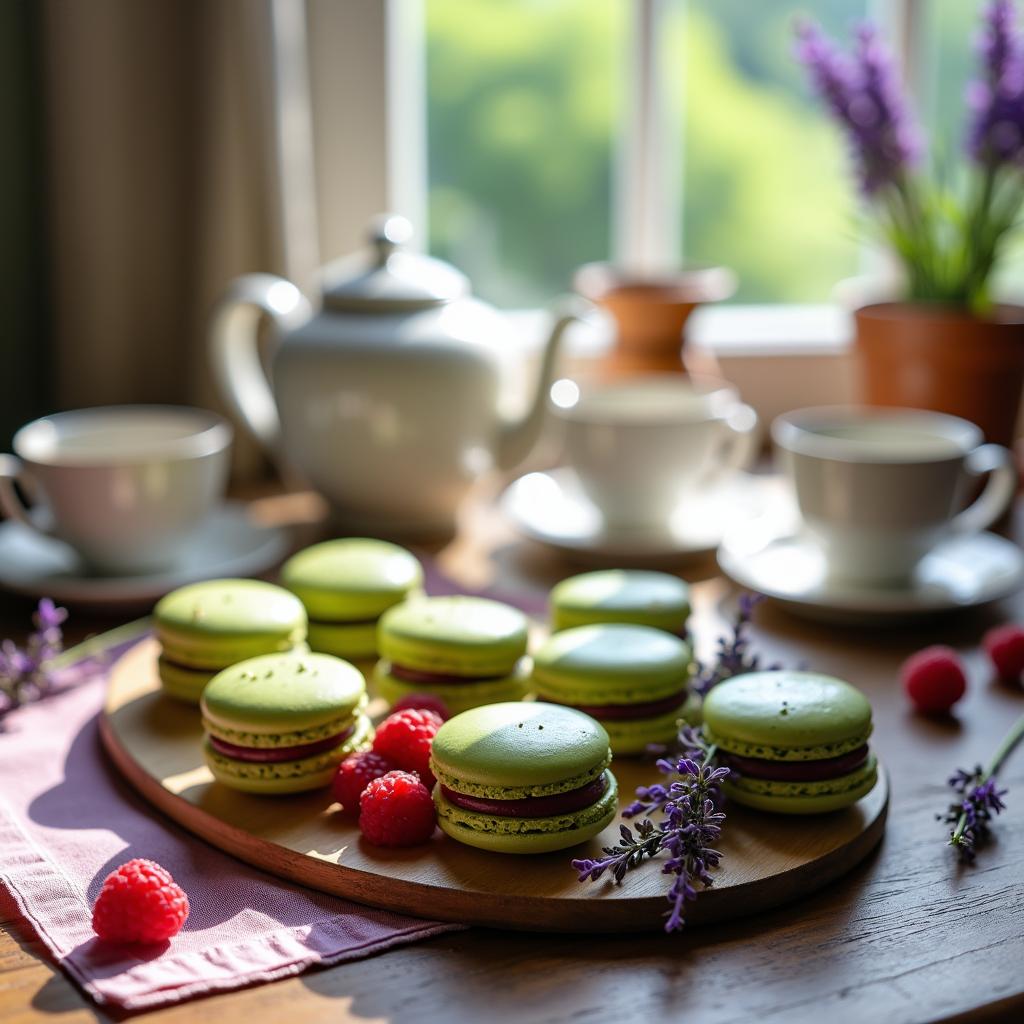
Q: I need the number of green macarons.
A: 8